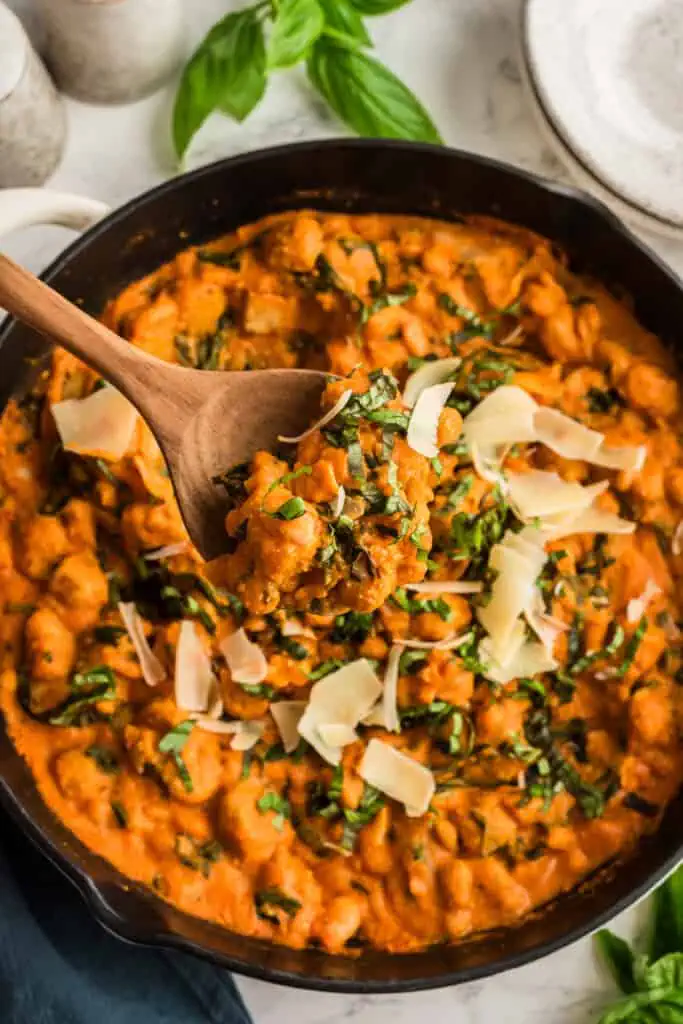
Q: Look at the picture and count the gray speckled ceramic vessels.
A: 2